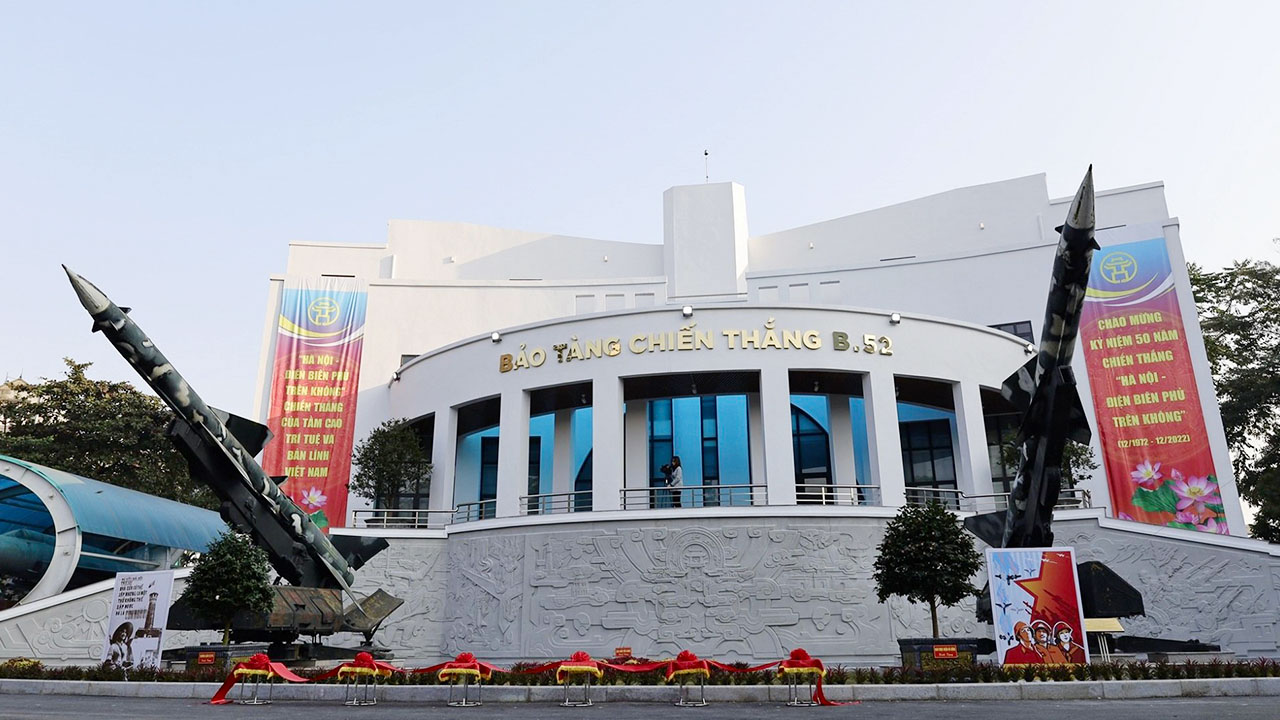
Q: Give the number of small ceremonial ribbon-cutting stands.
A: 6